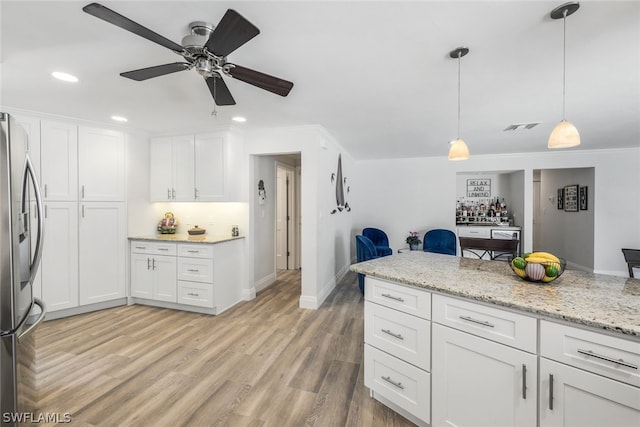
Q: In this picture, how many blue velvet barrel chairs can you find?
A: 3